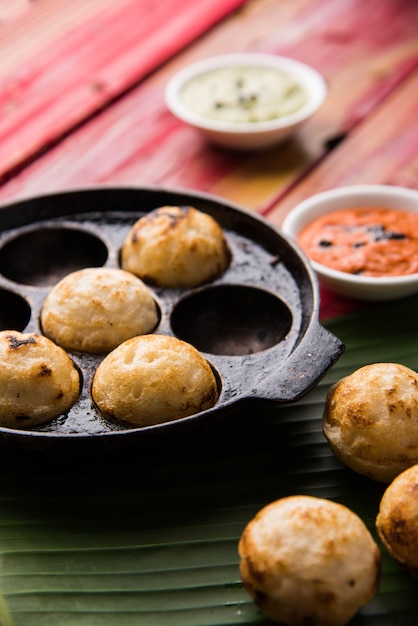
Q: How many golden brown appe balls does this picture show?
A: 7